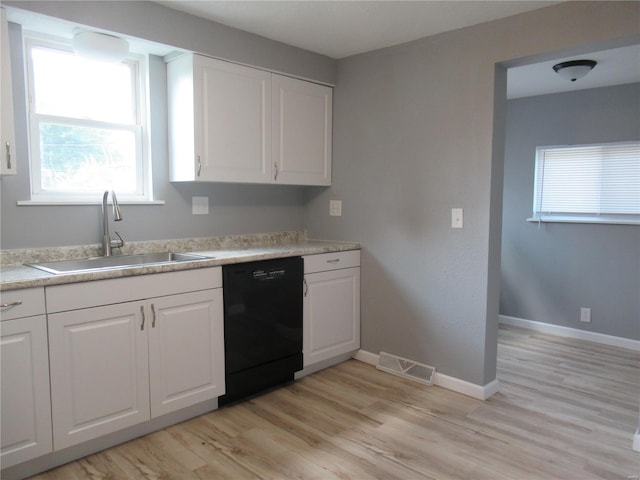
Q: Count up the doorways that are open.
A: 1